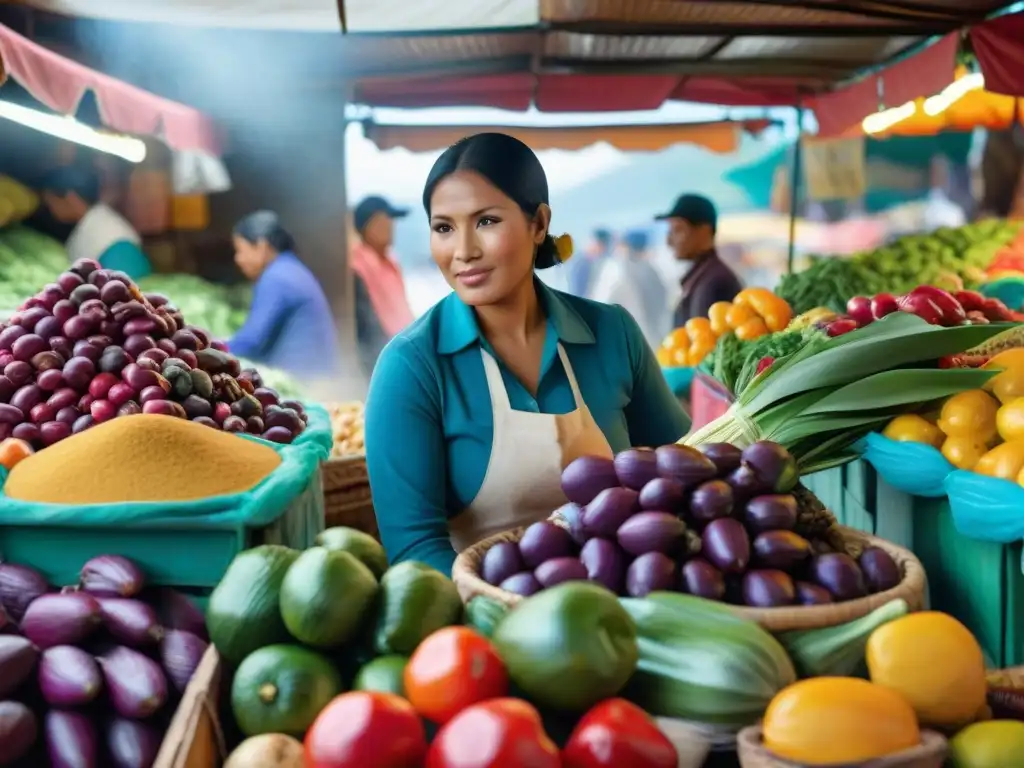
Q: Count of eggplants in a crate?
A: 12